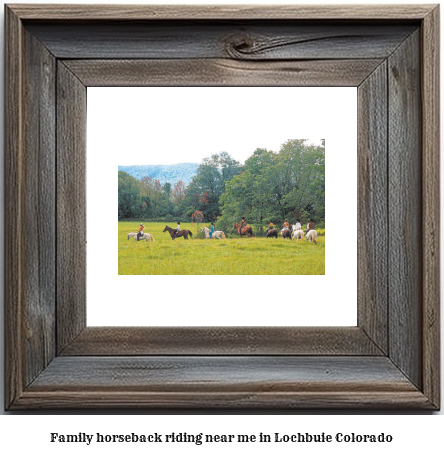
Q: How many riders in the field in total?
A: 8